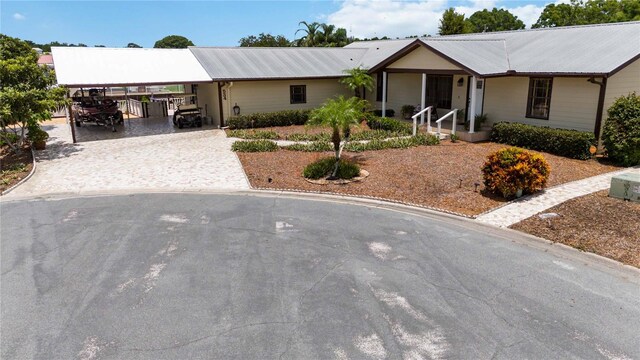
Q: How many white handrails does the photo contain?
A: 2